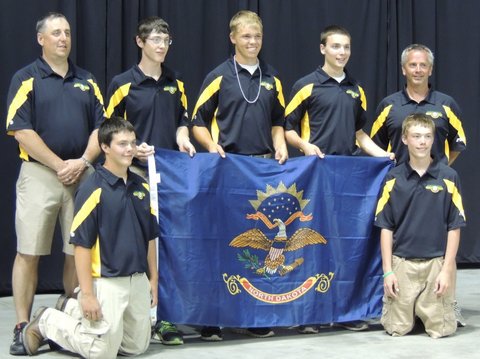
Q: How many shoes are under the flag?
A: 5